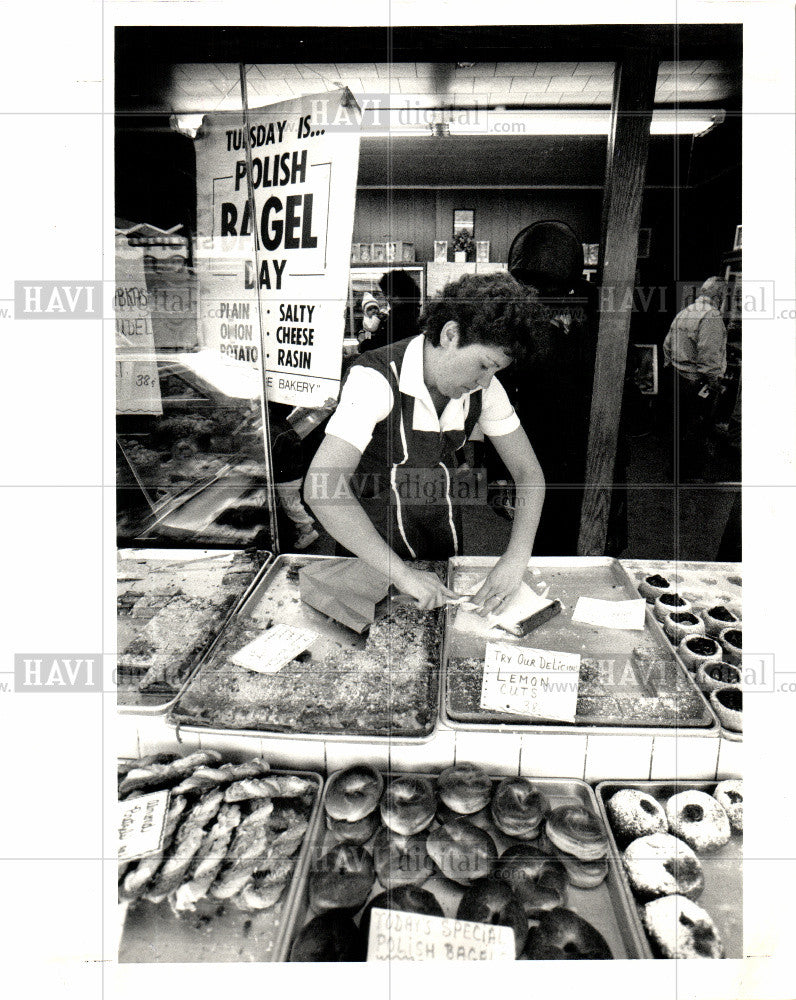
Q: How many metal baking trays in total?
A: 7